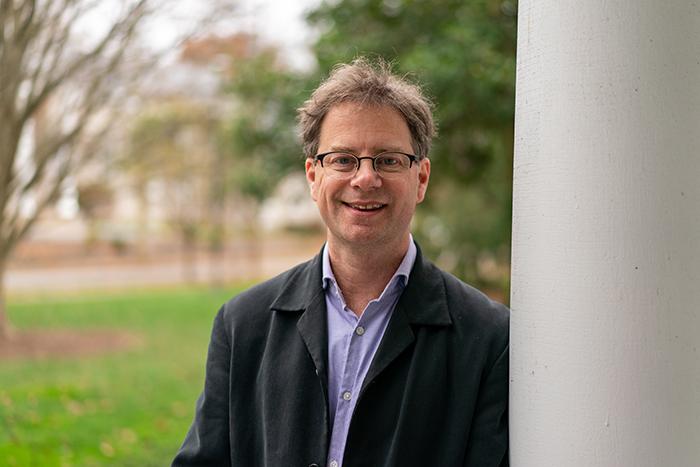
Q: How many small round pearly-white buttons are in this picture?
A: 3